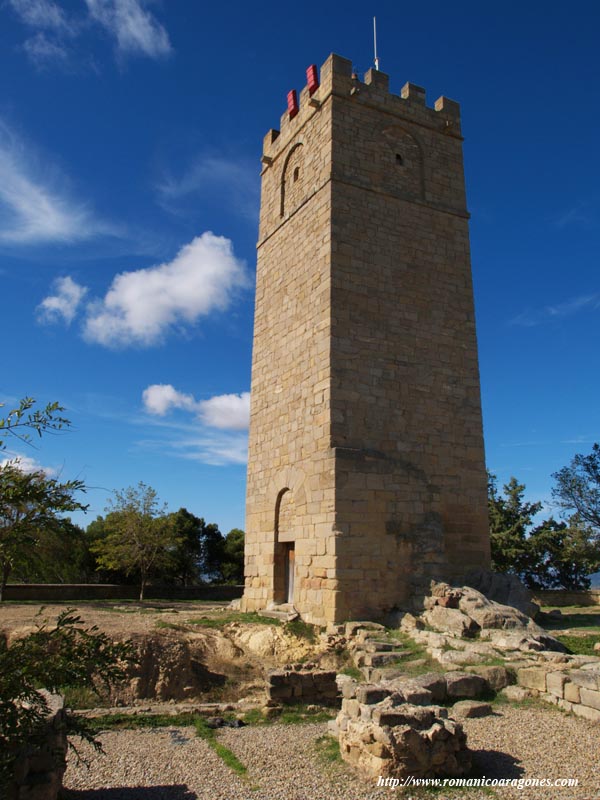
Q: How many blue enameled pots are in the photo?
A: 0